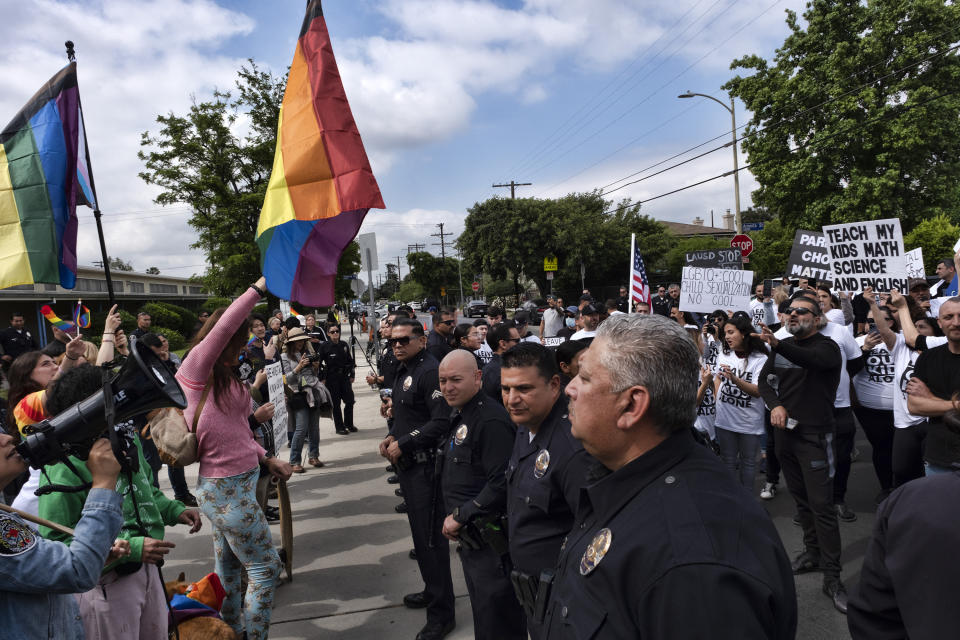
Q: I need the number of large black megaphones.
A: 1